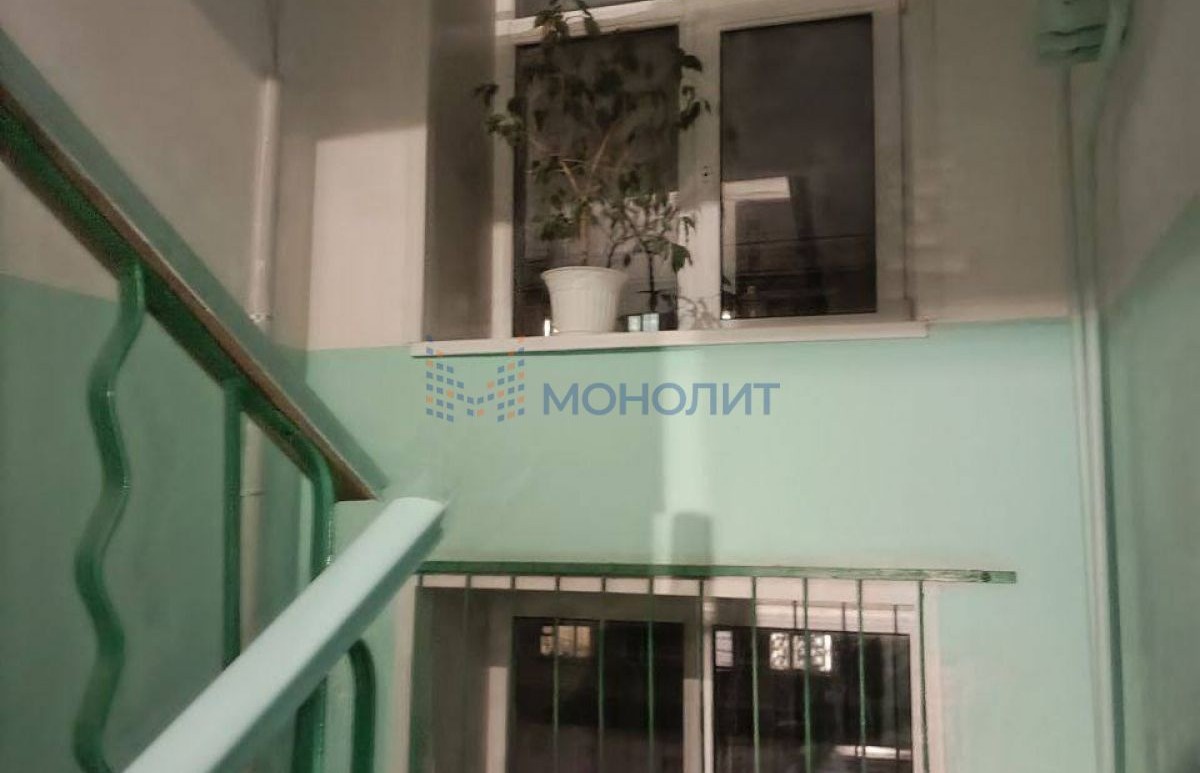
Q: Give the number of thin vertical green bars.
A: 11